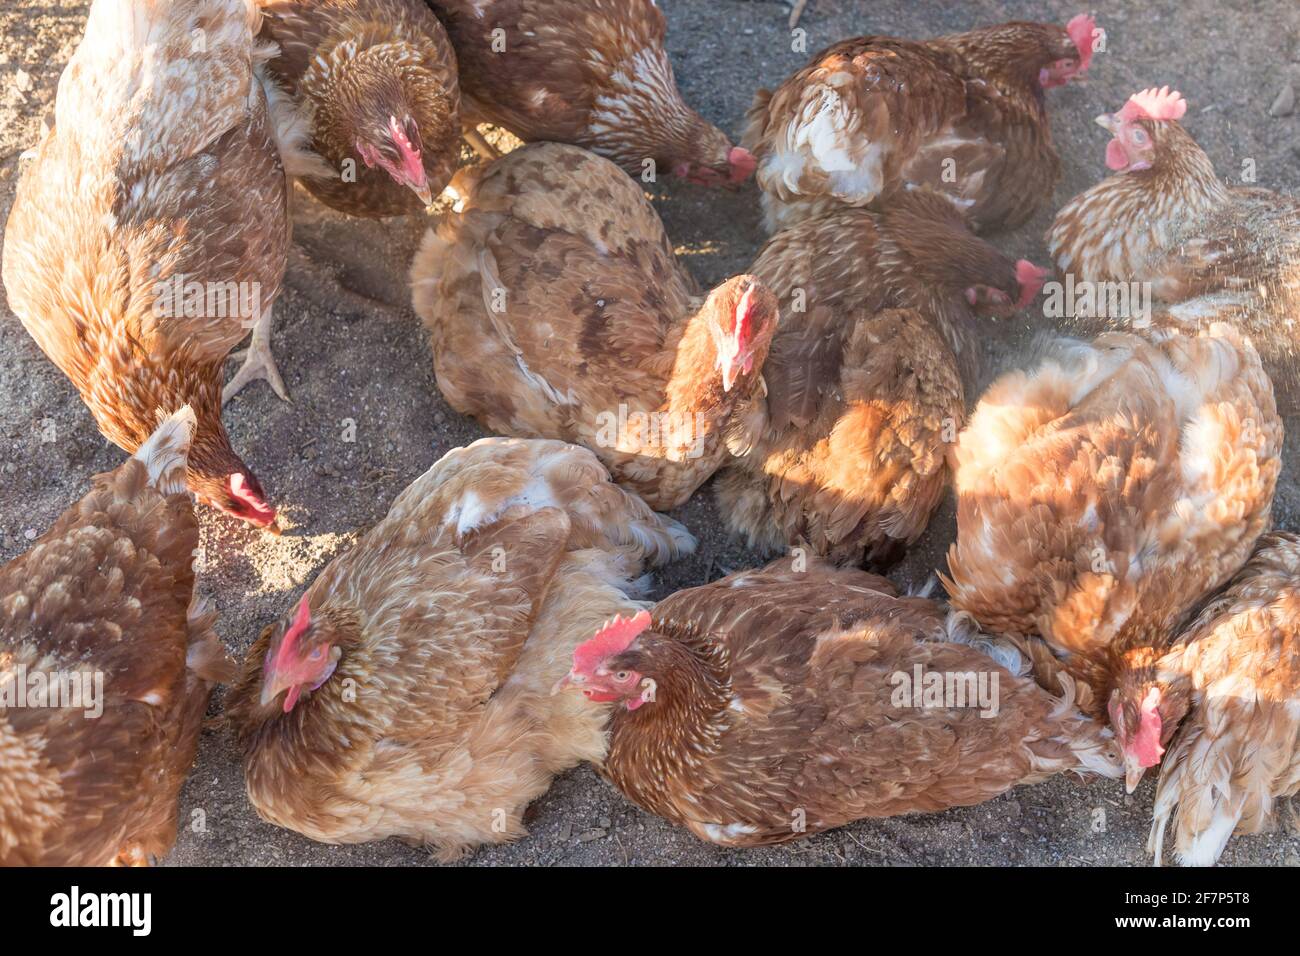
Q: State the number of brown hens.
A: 12